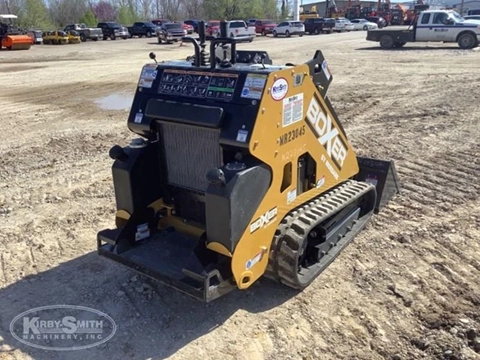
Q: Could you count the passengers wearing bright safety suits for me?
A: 0